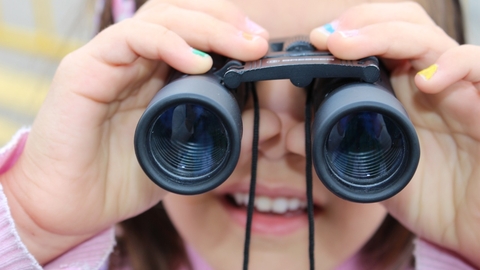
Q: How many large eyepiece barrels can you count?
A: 2